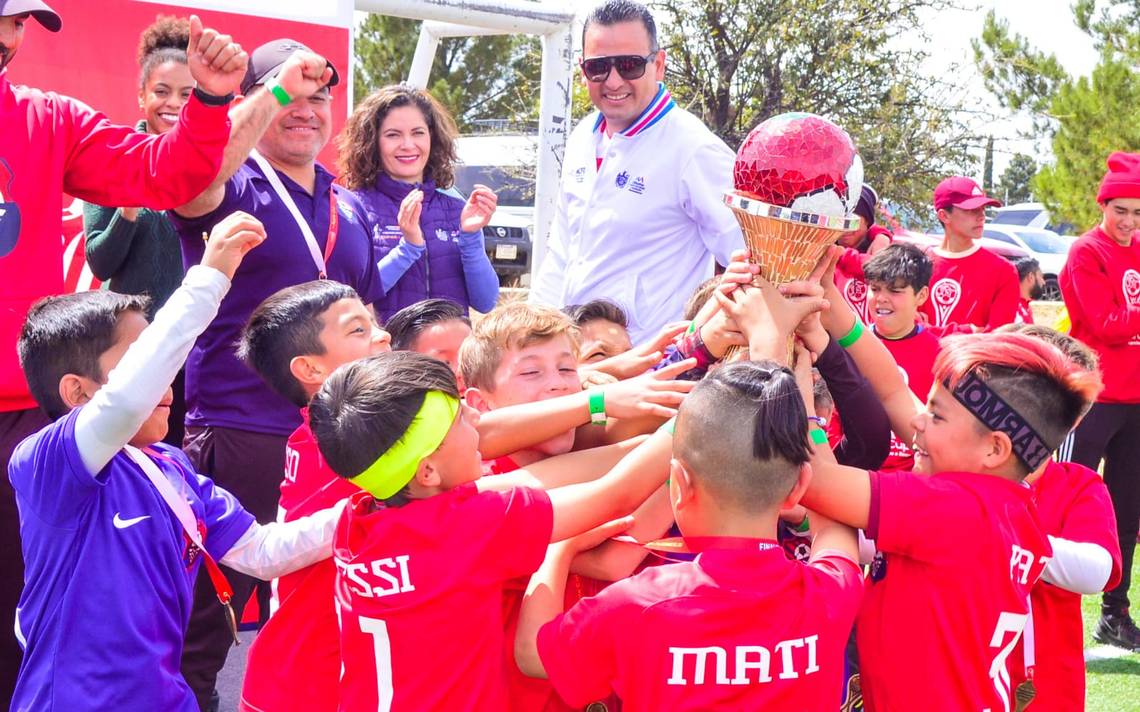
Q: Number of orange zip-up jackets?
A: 0